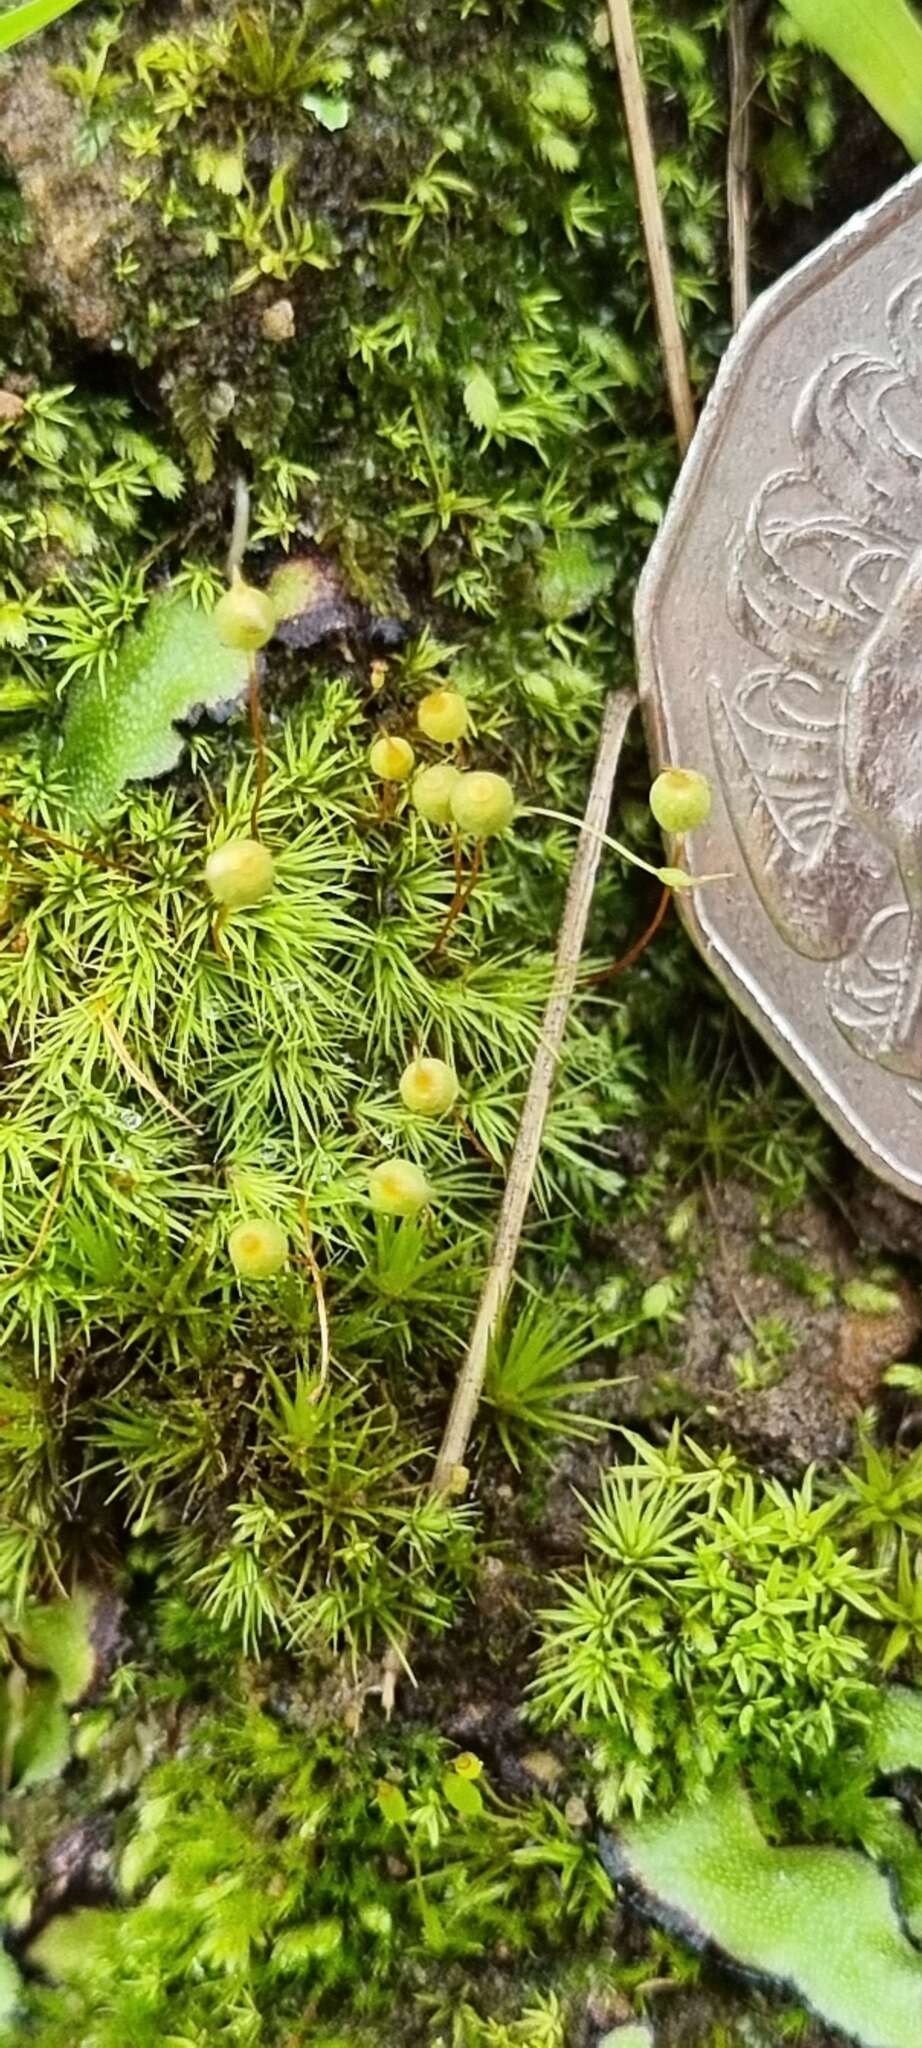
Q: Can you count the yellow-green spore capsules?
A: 10